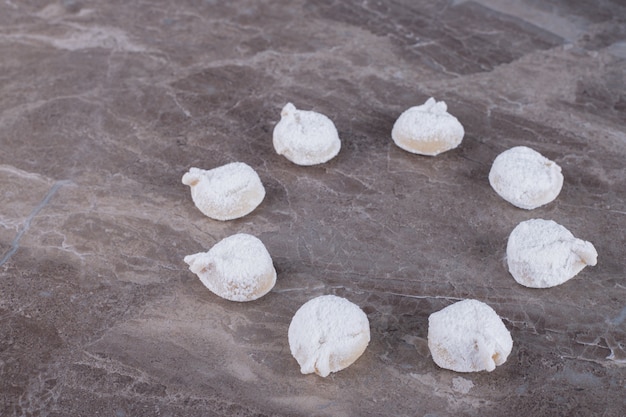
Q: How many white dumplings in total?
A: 8